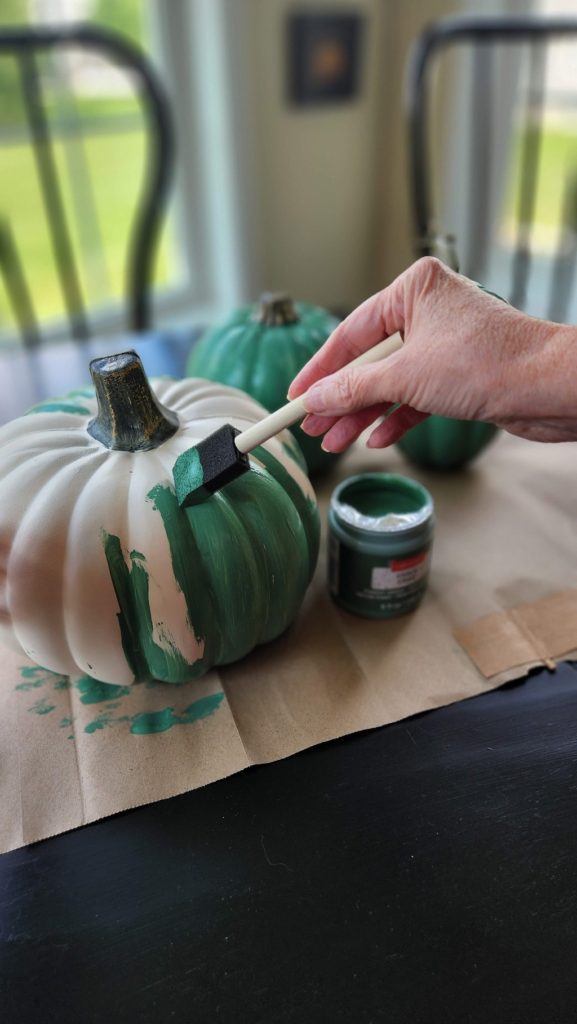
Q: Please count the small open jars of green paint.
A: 1